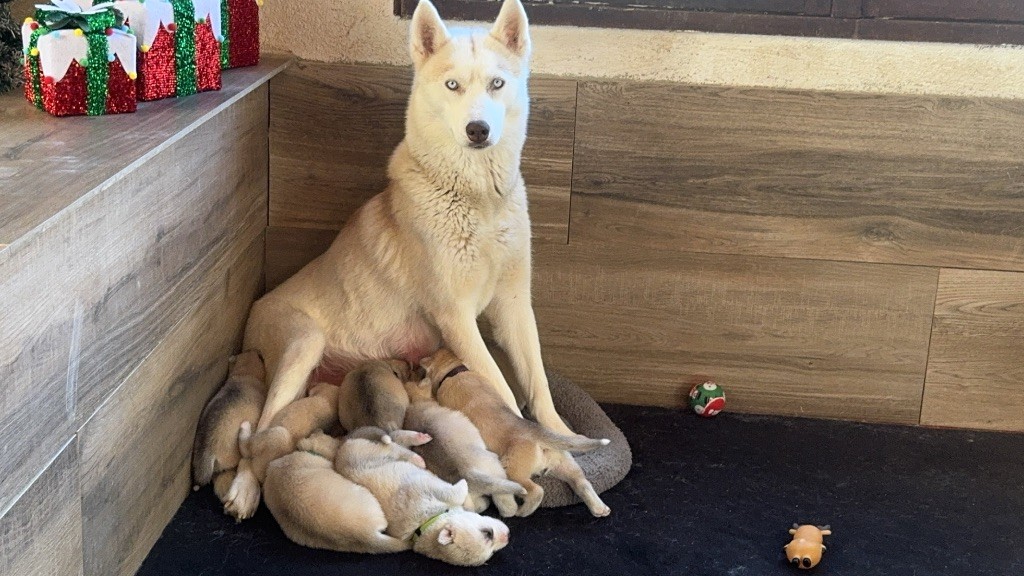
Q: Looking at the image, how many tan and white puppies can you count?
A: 7